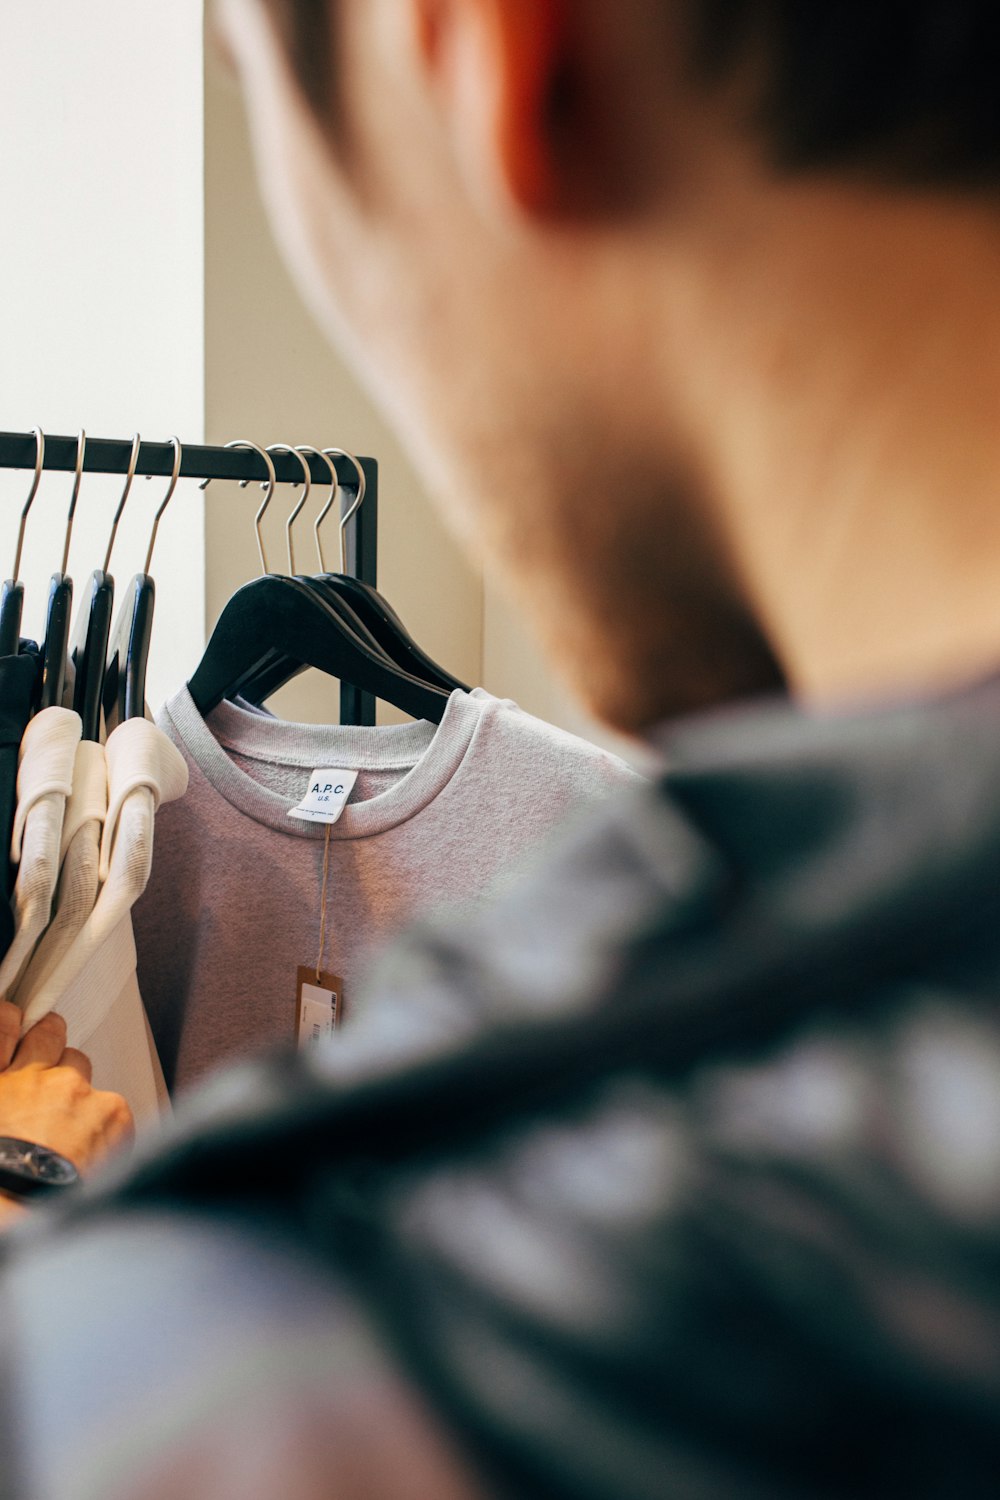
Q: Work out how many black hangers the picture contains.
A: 8